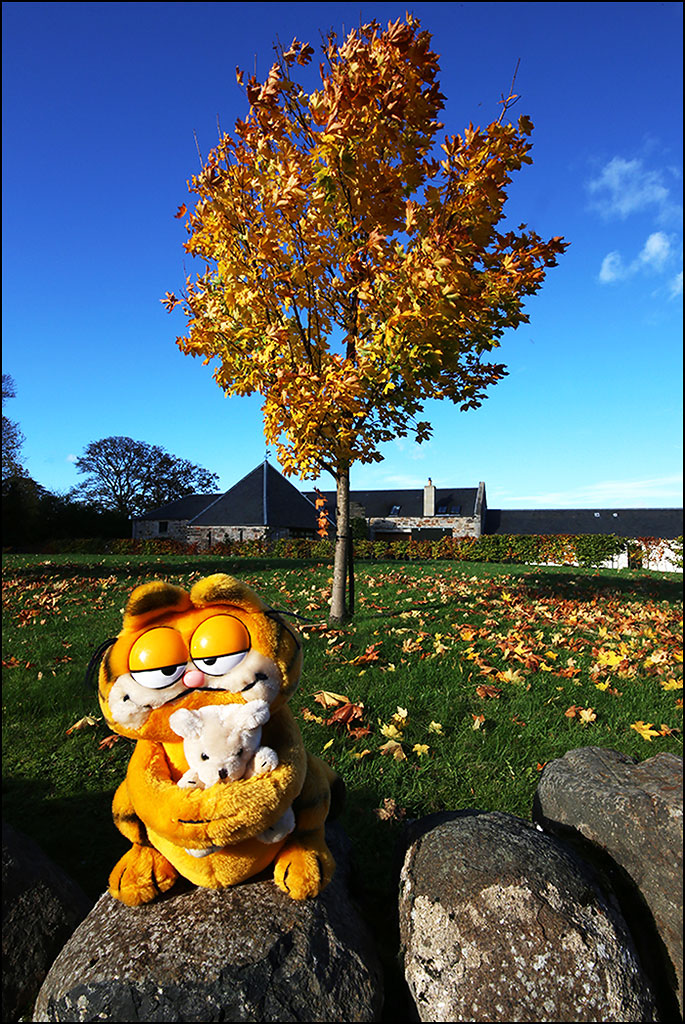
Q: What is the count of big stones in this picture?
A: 4